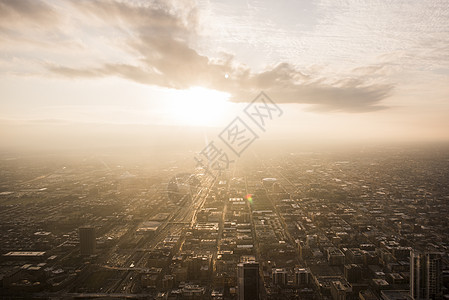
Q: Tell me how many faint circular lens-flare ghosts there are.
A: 1